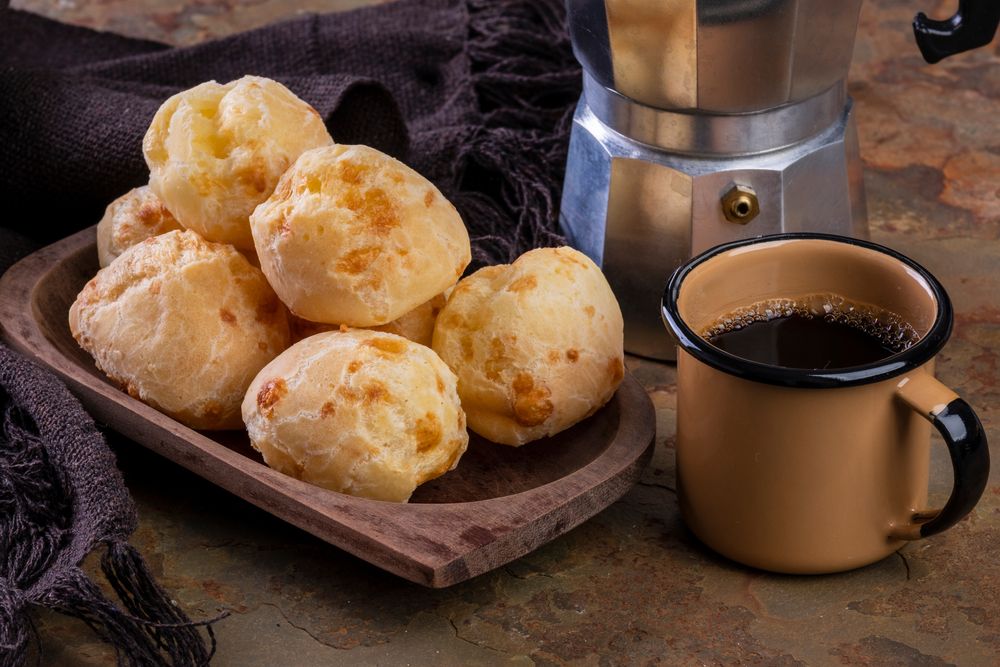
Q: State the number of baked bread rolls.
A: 7